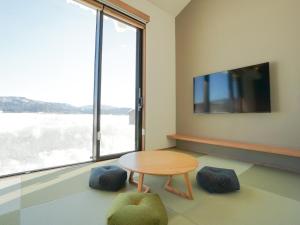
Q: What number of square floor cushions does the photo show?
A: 3